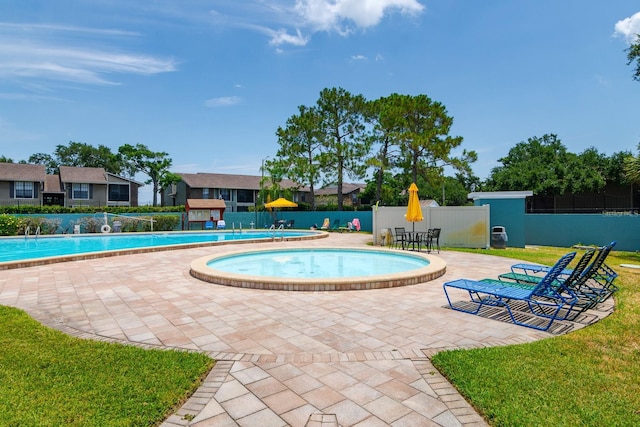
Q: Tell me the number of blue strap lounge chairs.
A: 2